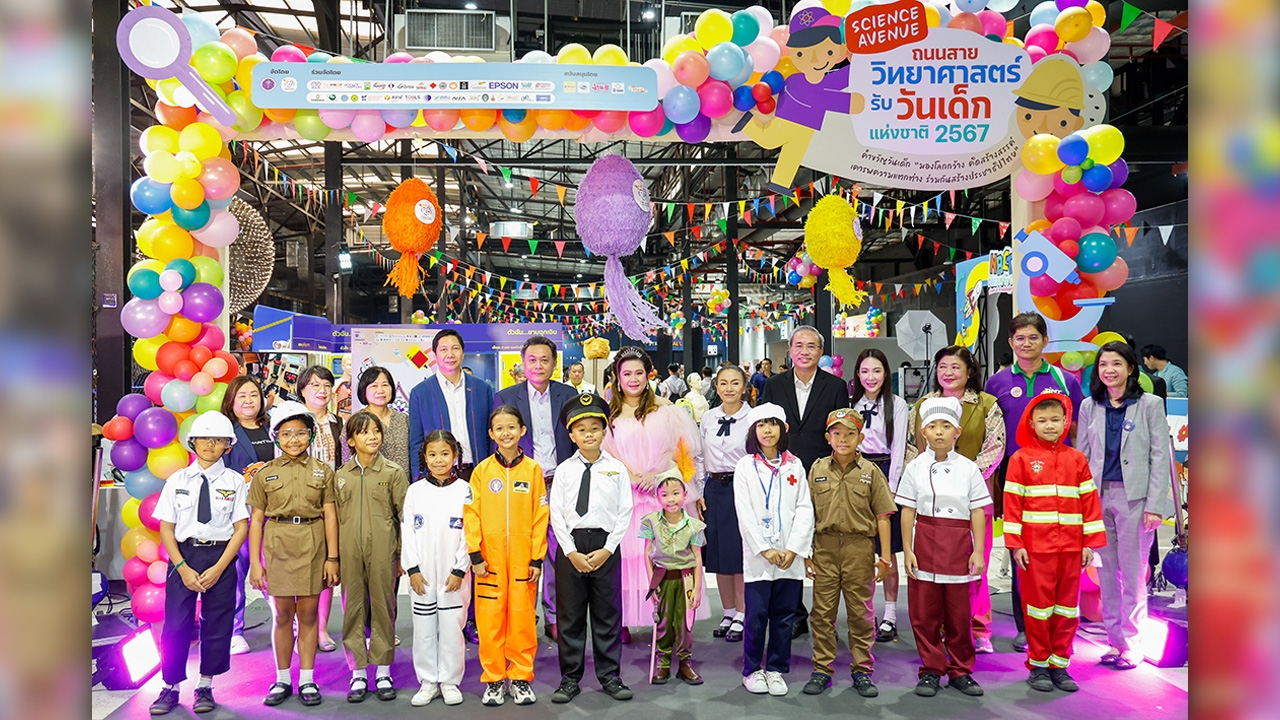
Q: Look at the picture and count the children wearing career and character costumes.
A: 11